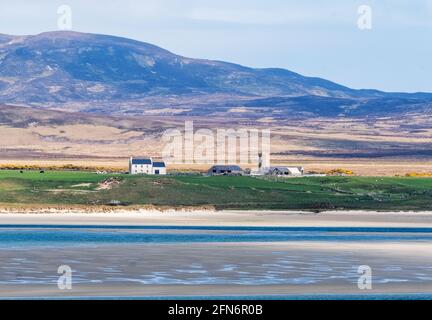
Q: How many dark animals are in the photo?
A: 2